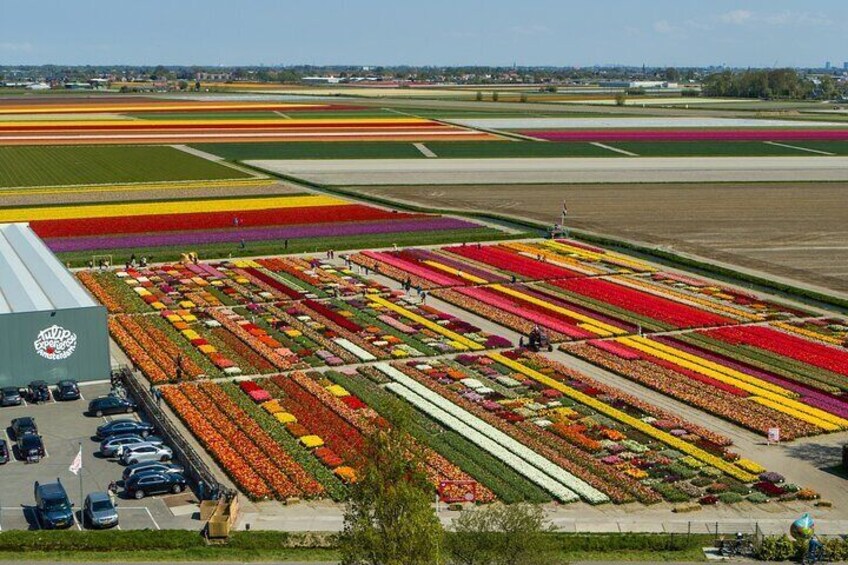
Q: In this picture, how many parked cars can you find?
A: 14